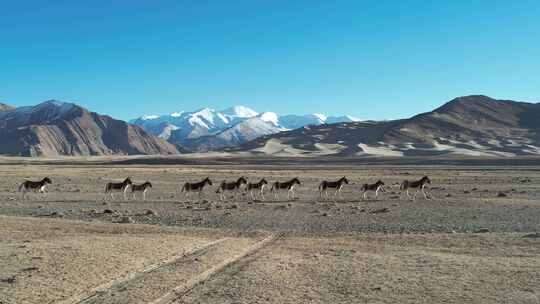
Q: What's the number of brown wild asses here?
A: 10